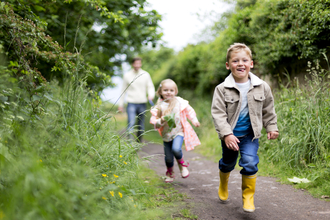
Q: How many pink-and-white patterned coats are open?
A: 1